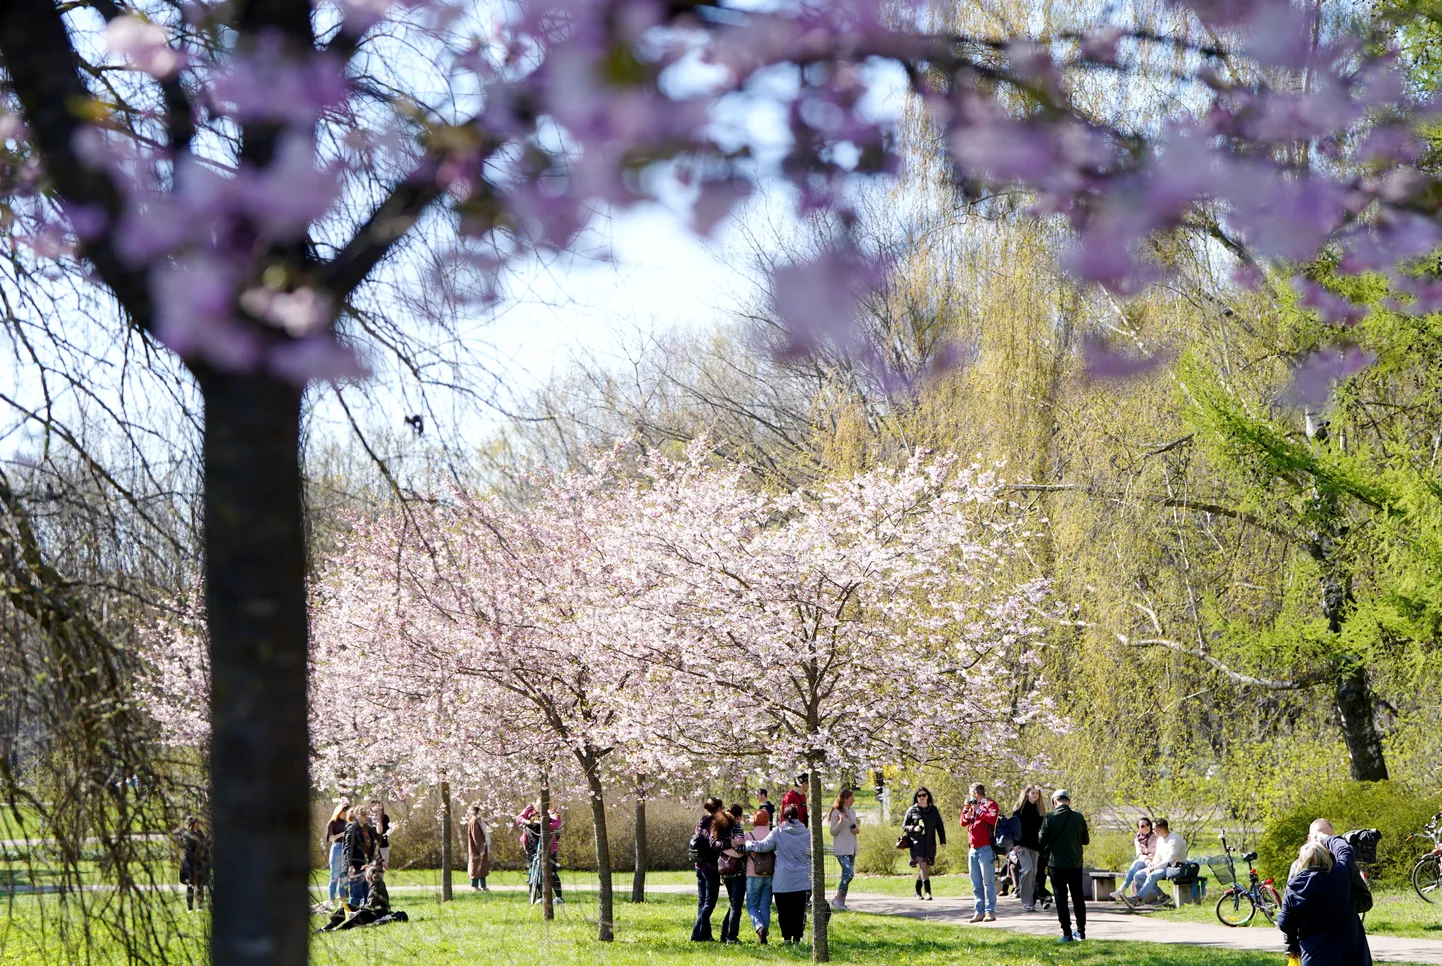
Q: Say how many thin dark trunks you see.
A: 5